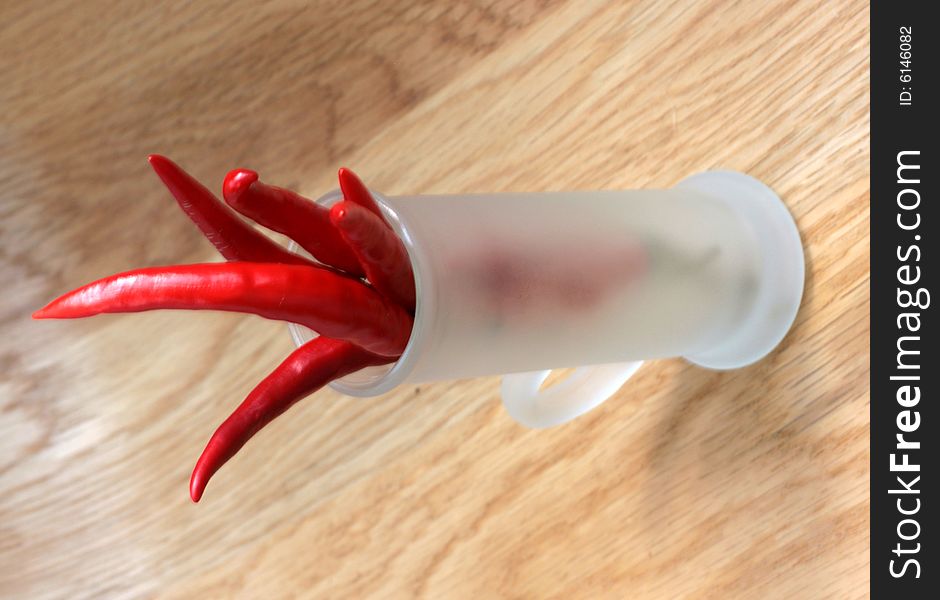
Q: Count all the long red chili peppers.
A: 6